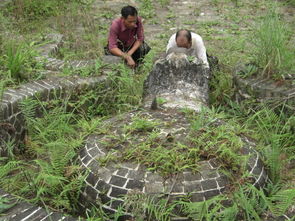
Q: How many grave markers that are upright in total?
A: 1